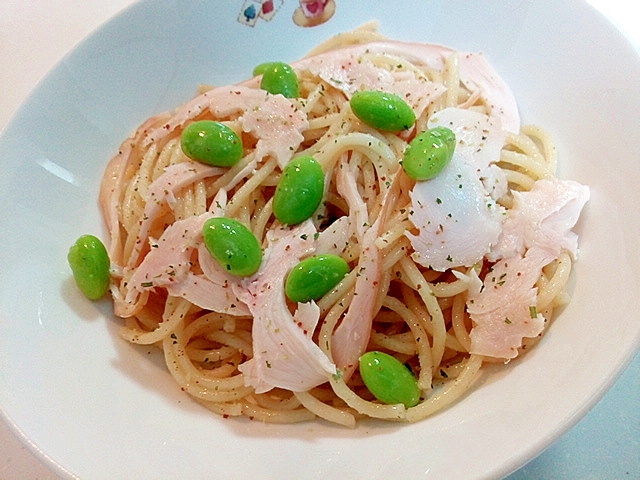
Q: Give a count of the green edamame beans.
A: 9